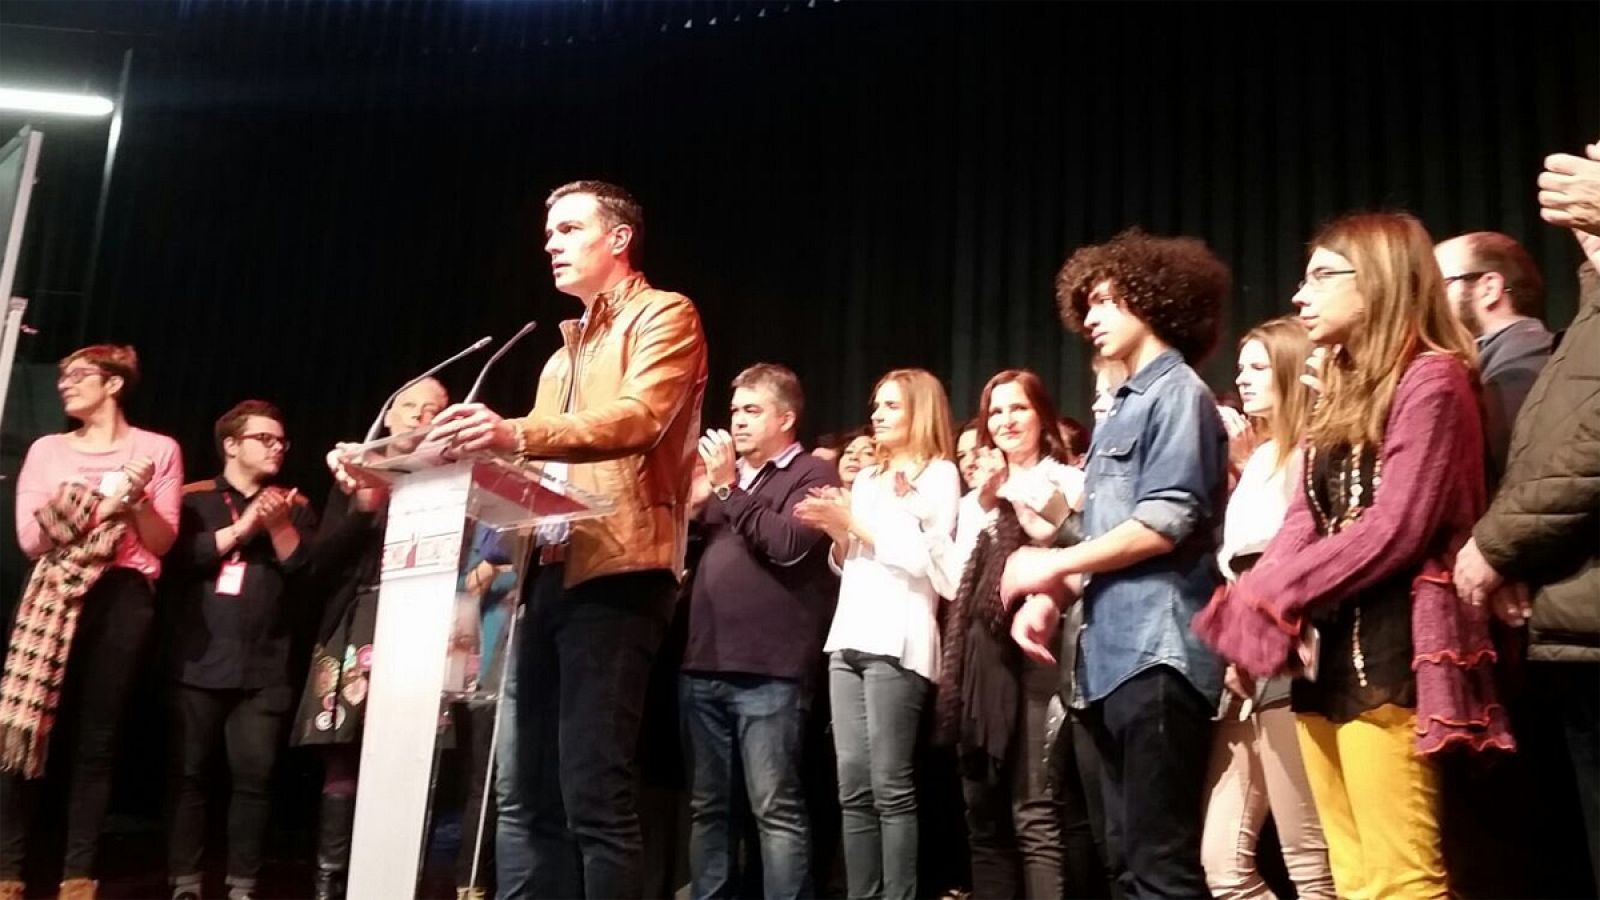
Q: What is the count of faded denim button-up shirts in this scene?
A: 1